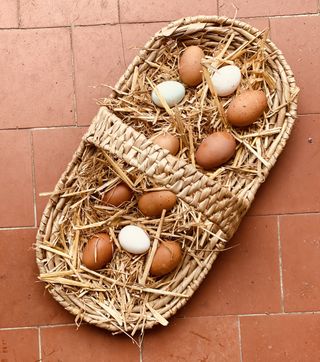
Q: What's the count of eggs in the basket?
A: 11